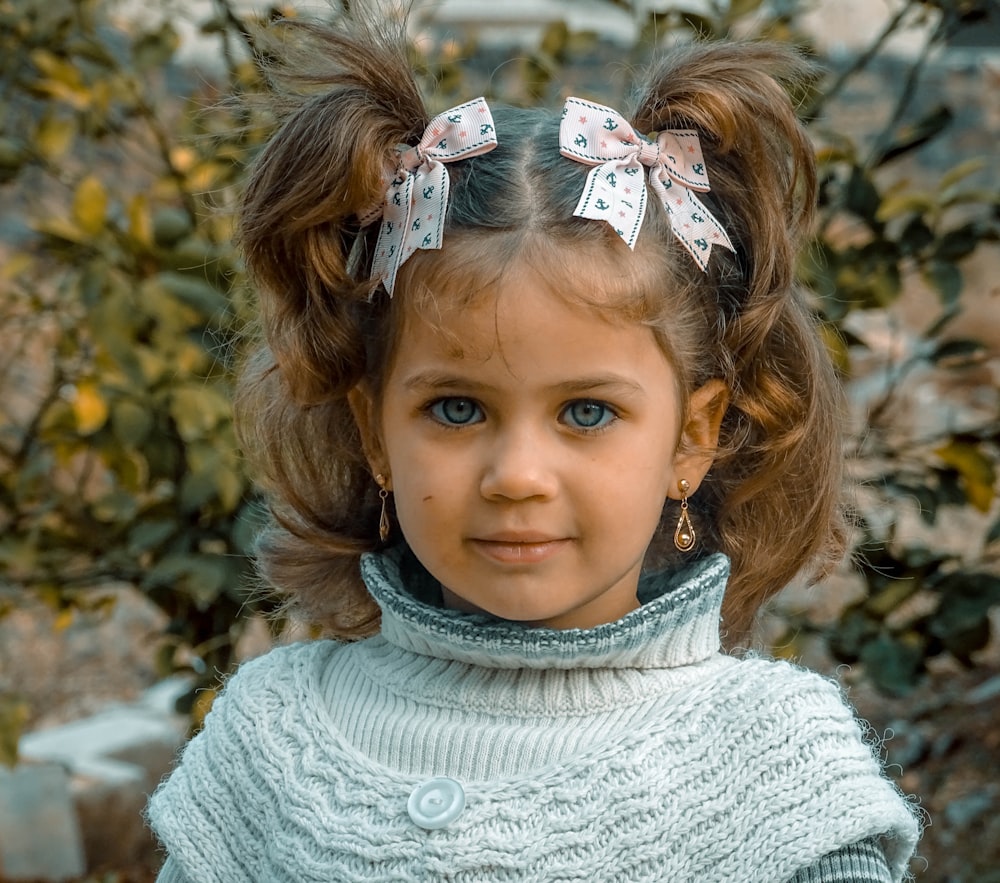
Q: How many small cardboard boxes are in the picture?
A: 0